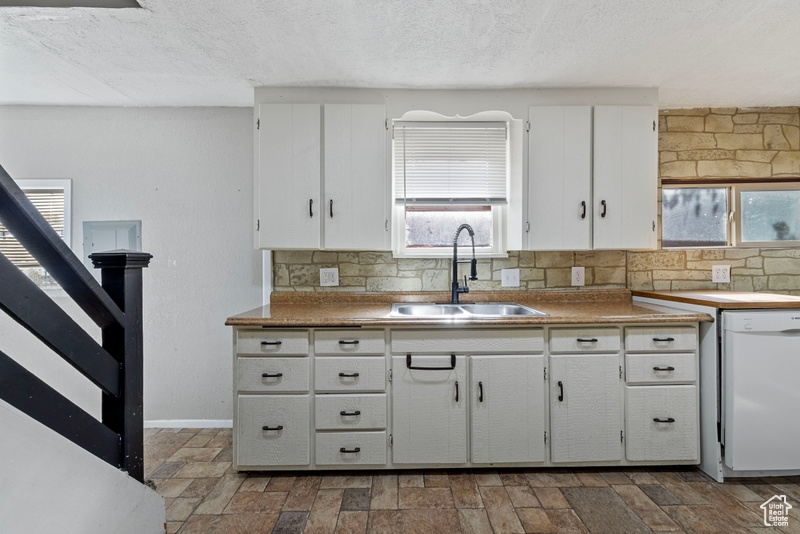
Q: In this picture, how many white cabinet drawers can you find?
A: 11